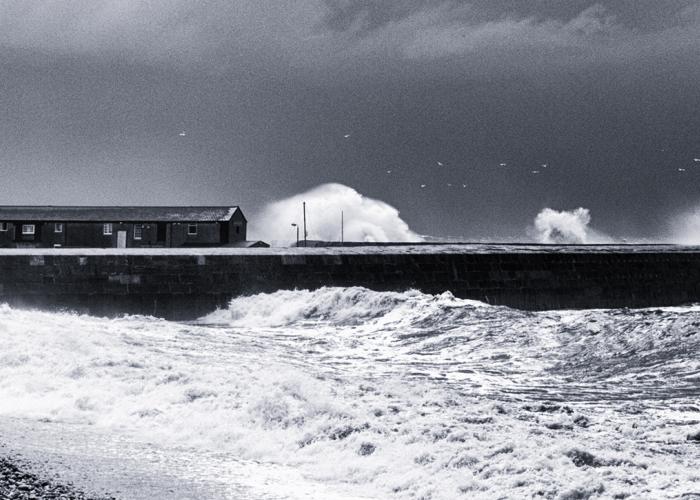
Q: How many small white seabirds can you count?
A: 12